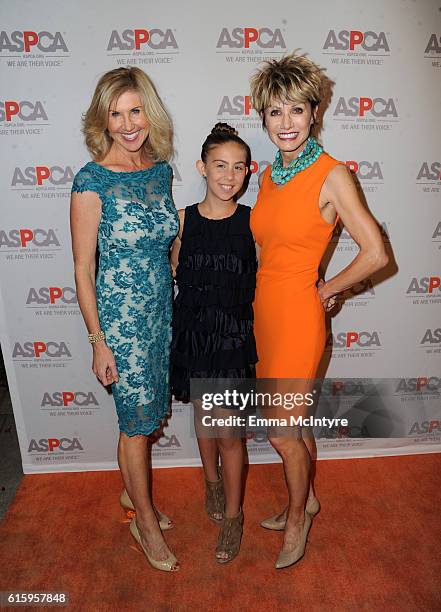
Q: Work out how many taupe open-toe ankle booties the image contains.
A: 2